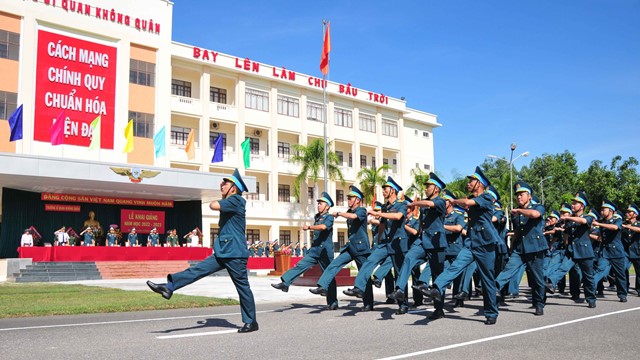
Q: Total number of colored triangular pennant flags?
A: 8